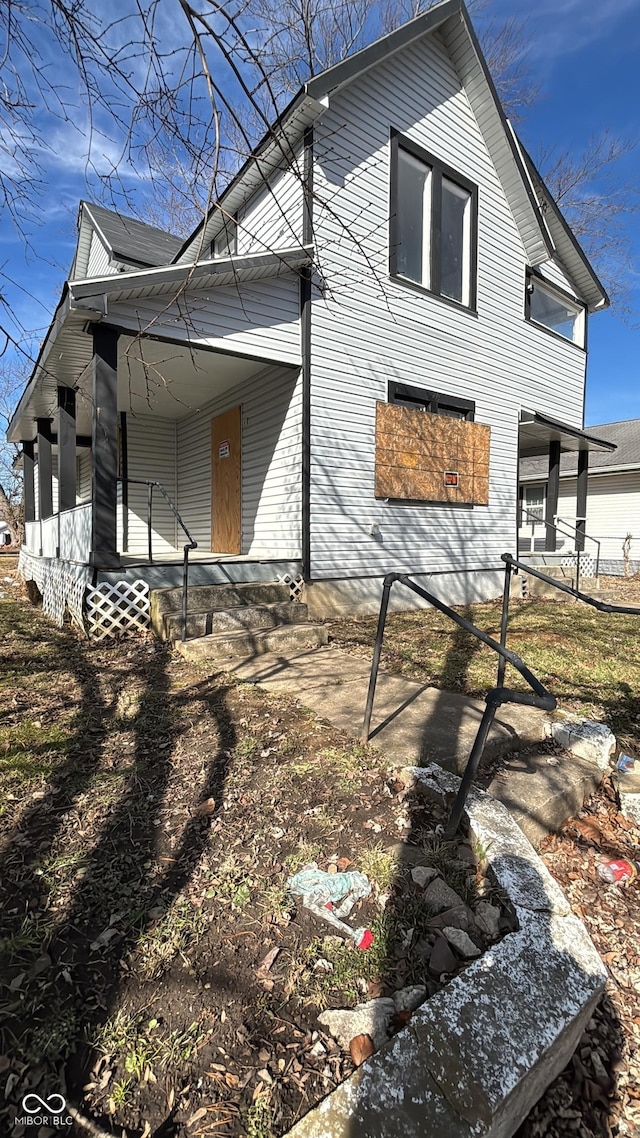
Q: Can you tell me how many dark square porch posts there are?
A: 6